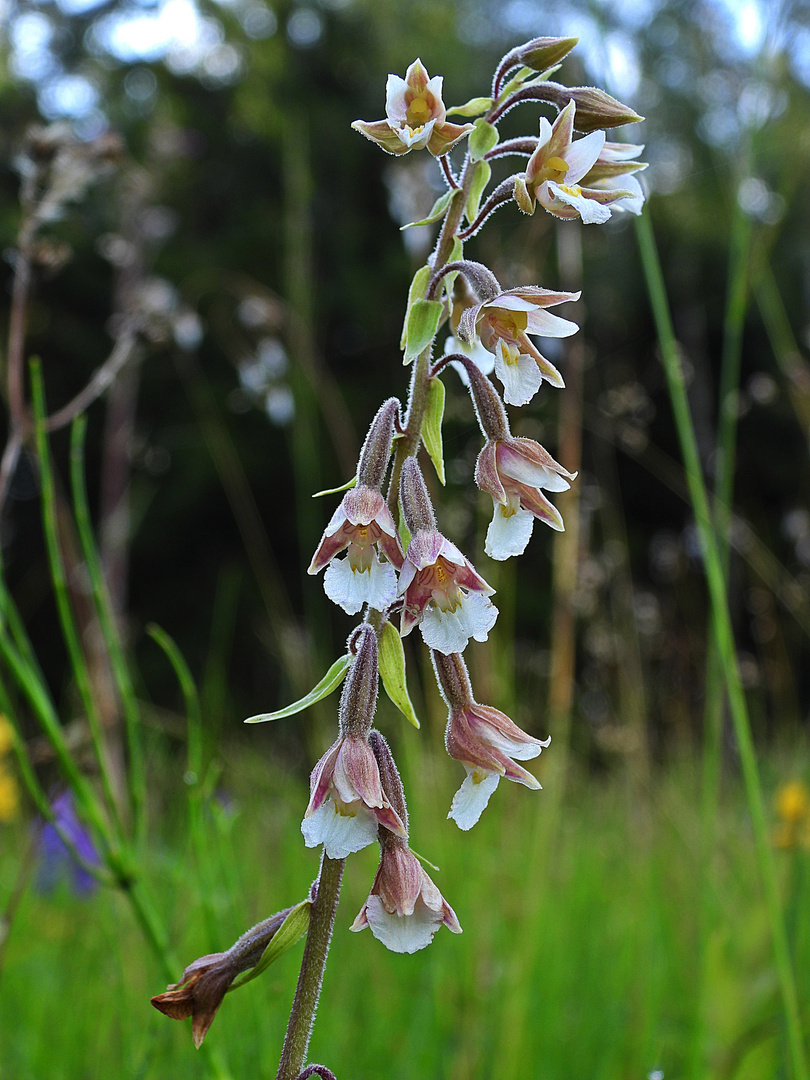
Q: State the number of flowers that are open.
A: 11